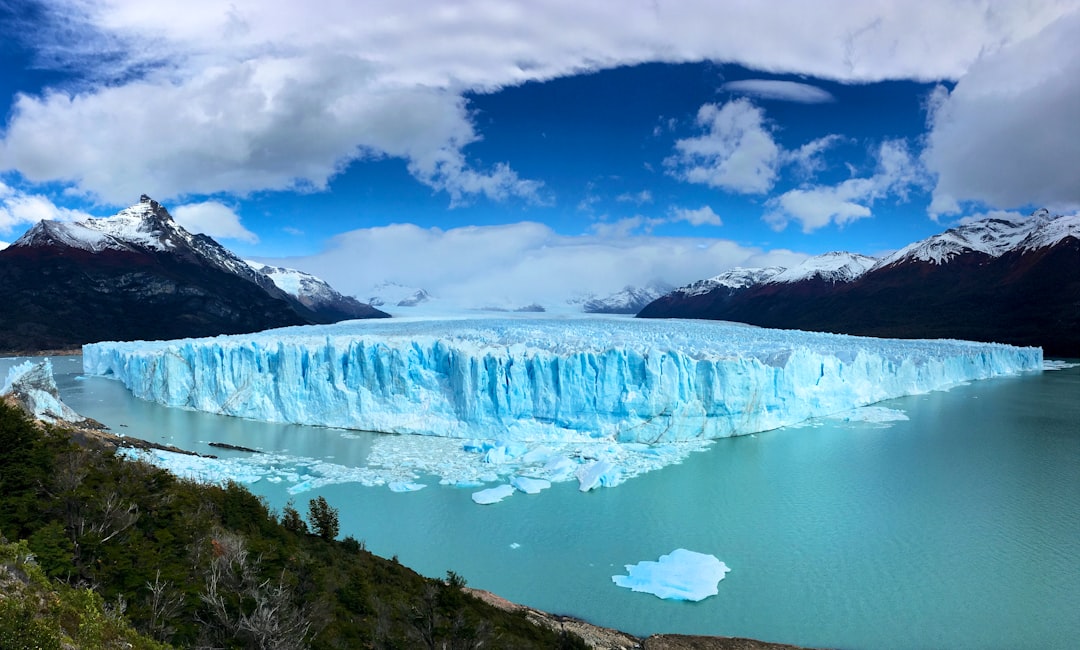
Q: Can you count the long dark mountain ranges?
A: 2